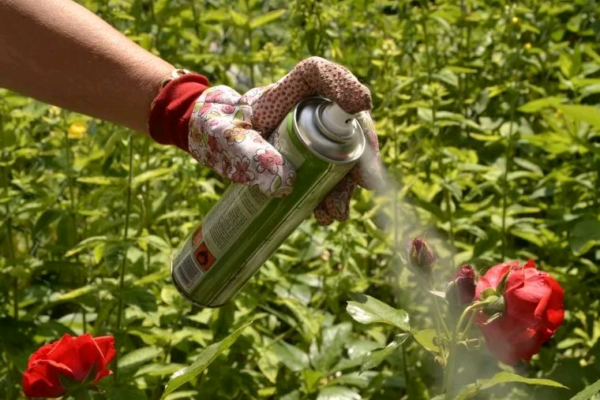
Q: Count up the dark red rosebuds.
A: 2